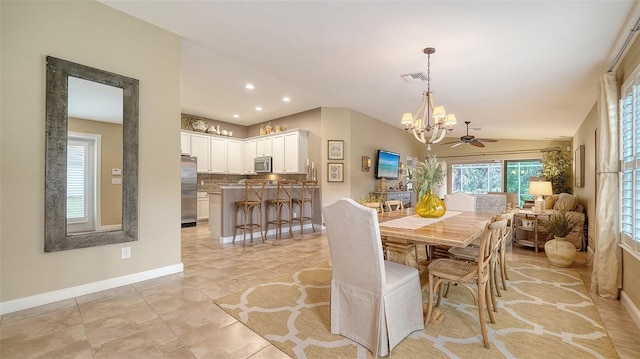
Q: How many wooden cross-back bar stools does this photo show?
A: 3